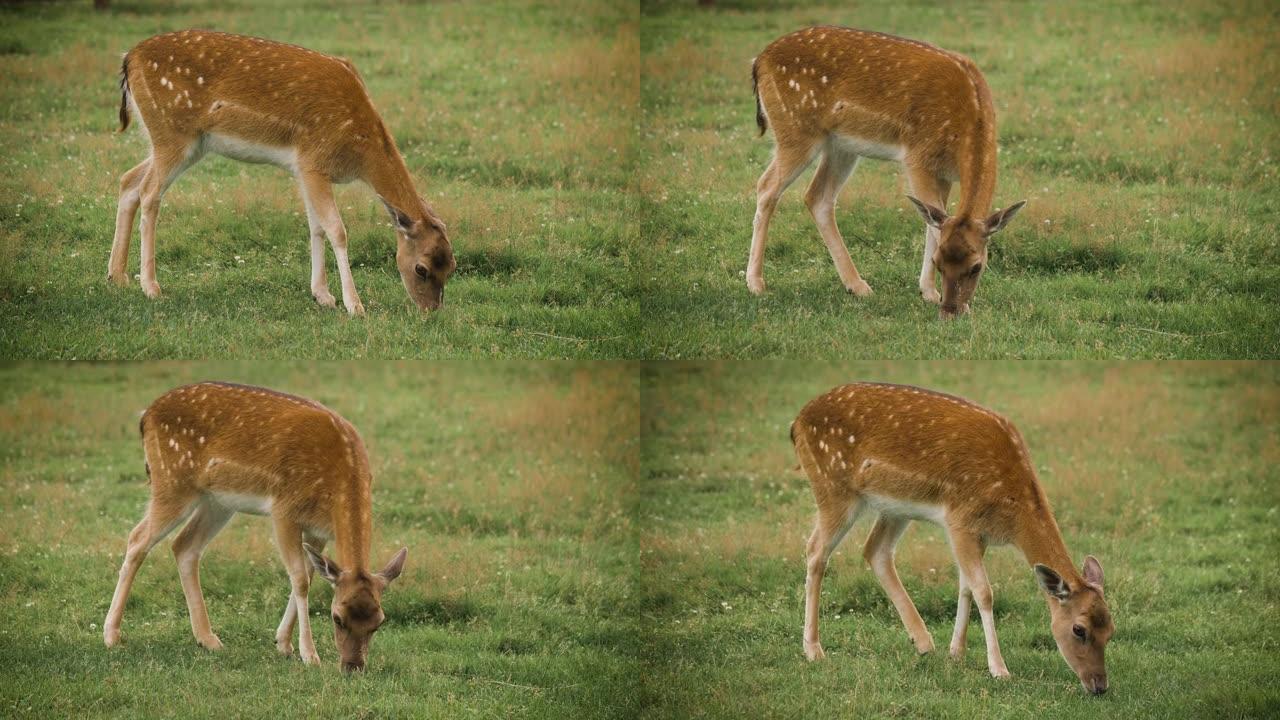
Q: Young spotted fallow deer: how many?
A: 4